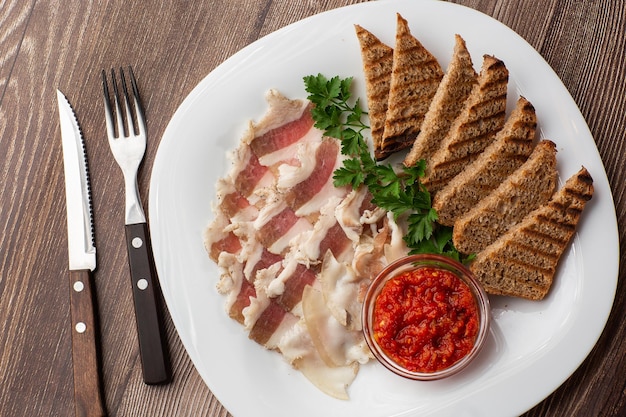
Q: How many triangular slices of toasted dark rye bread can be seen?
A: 7